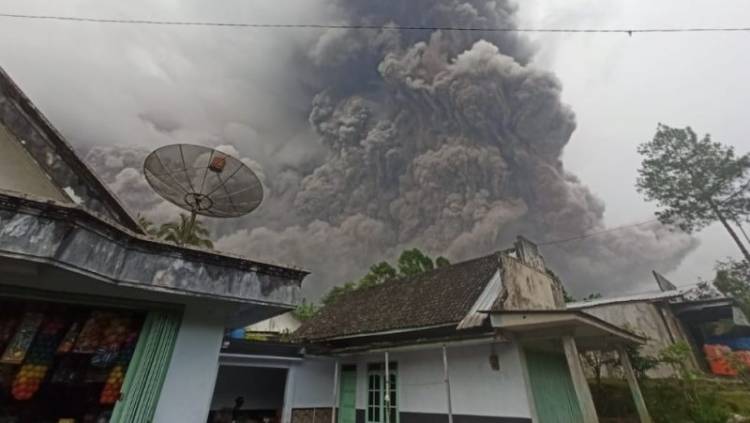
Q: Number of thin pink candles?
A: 0